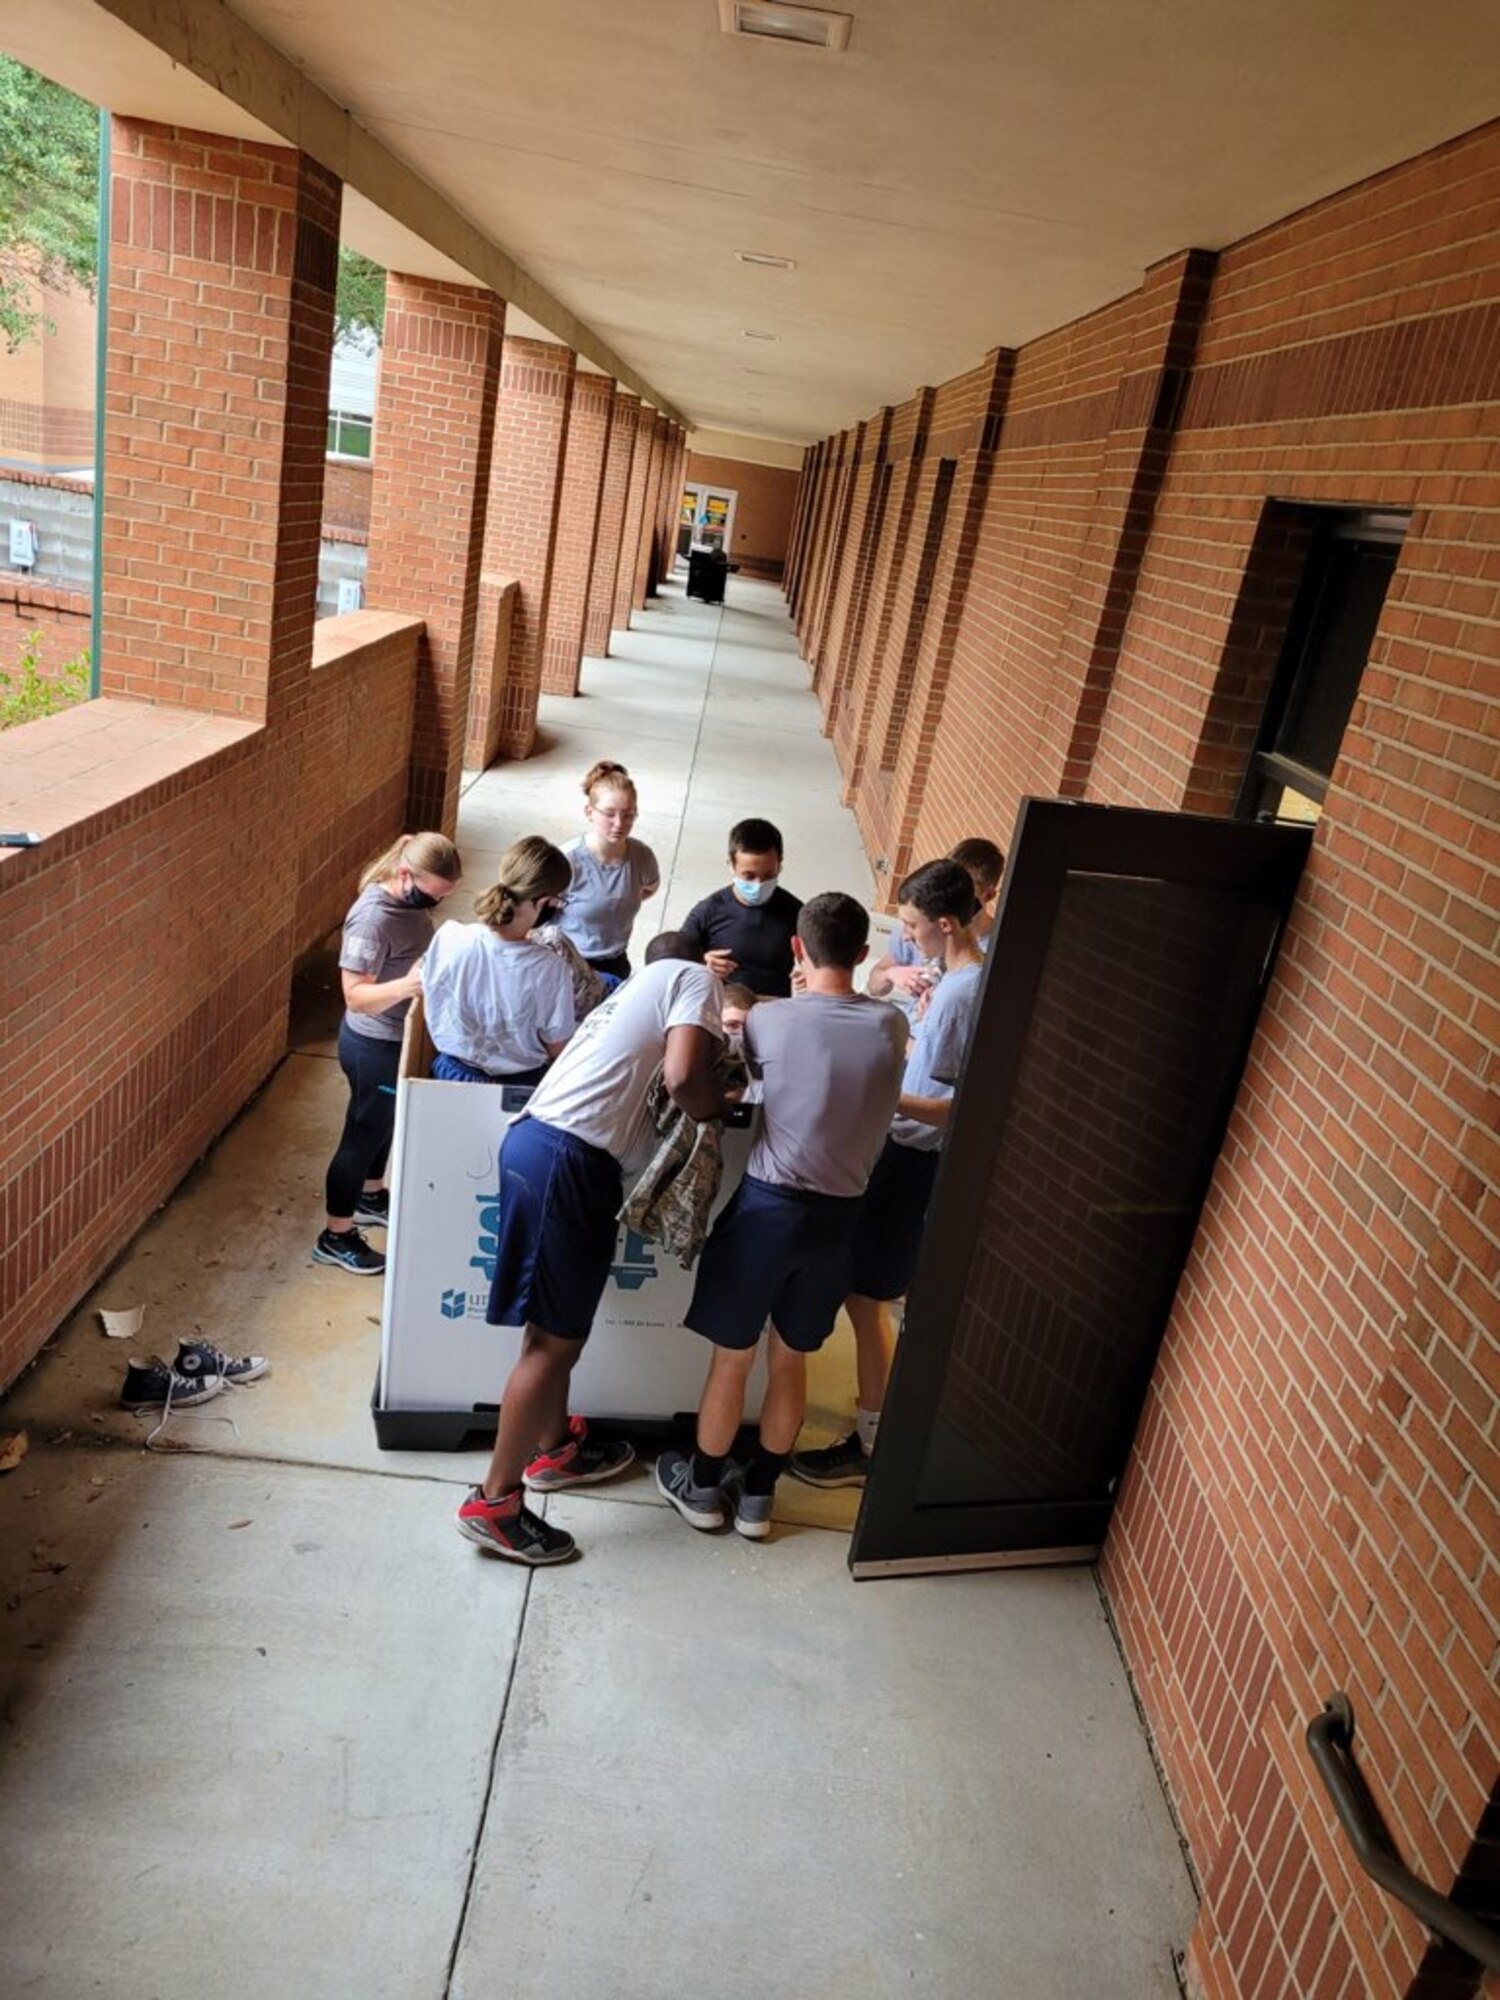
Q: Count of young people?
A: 9